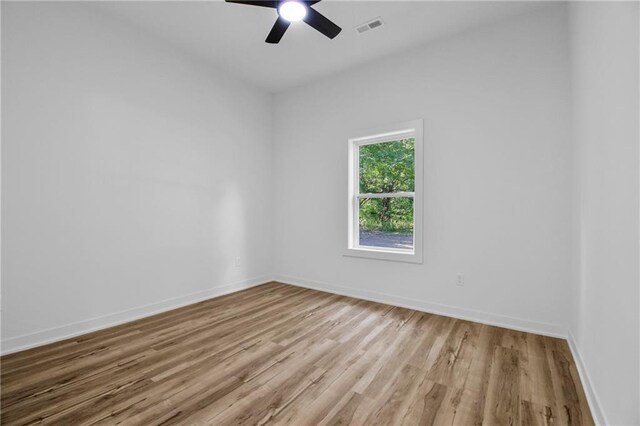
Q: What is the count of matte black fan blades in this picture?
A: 4